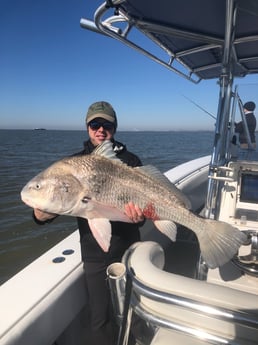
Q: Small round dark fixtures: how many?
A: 2